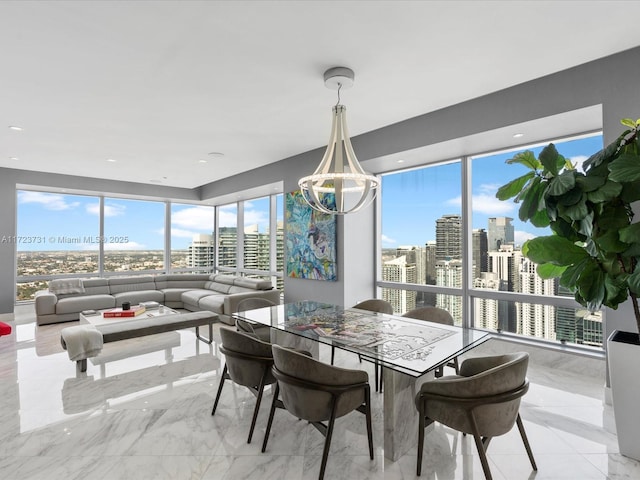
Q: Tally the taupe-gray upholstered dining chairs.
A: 6